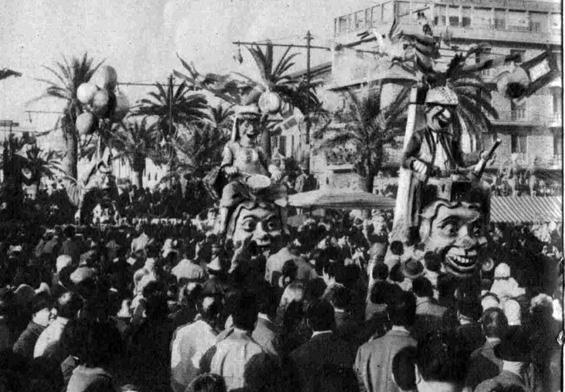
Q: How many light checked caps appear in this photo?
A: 1